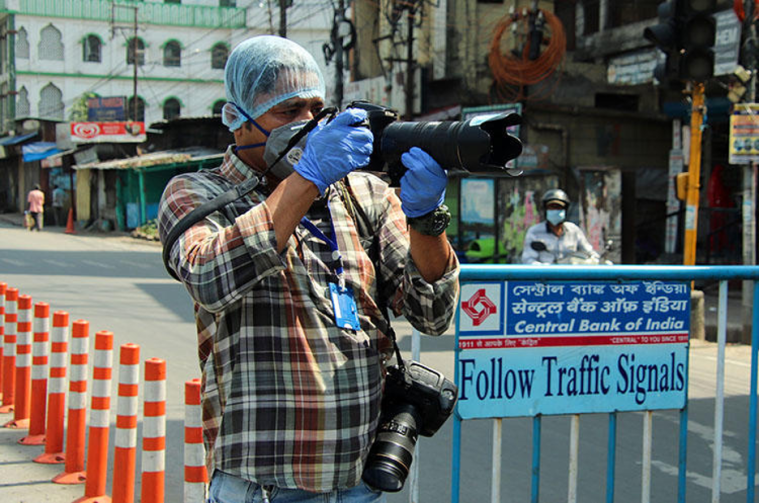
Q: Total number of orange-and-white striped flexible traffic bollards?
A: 10